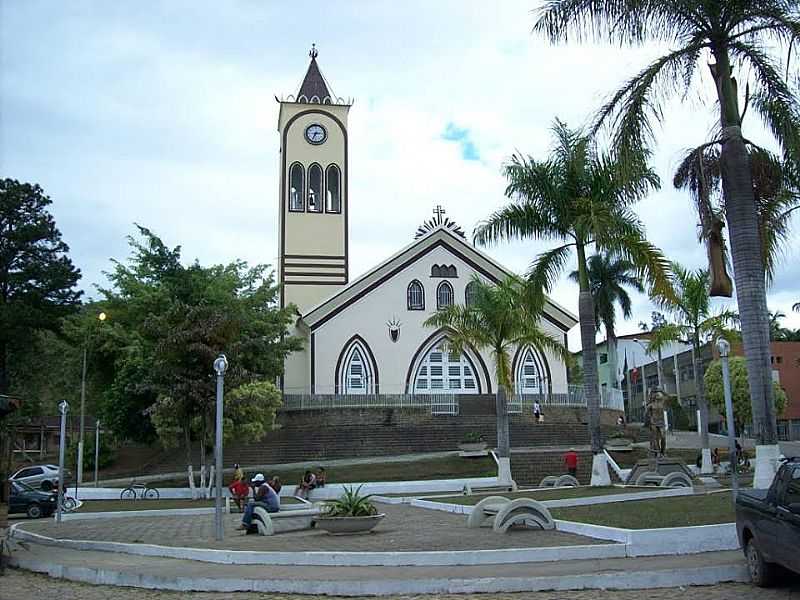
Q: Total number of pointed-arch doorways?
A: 3